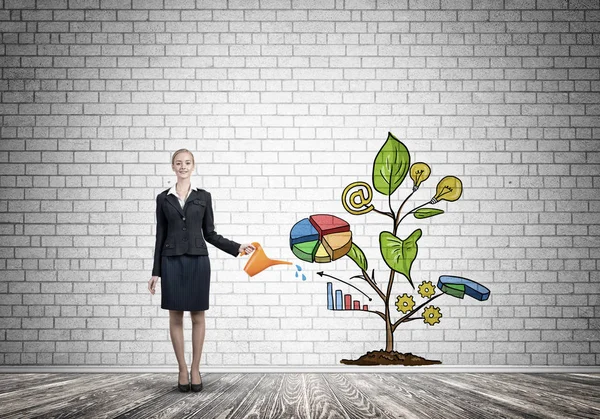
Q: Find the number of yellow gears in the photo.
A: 3